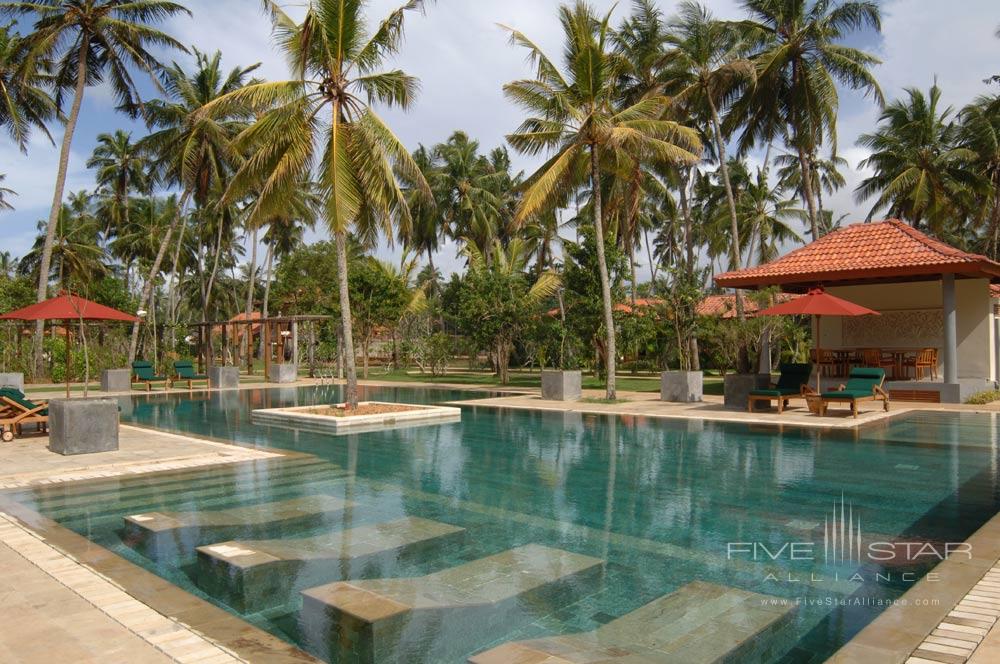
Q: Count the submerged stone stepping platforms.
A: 4